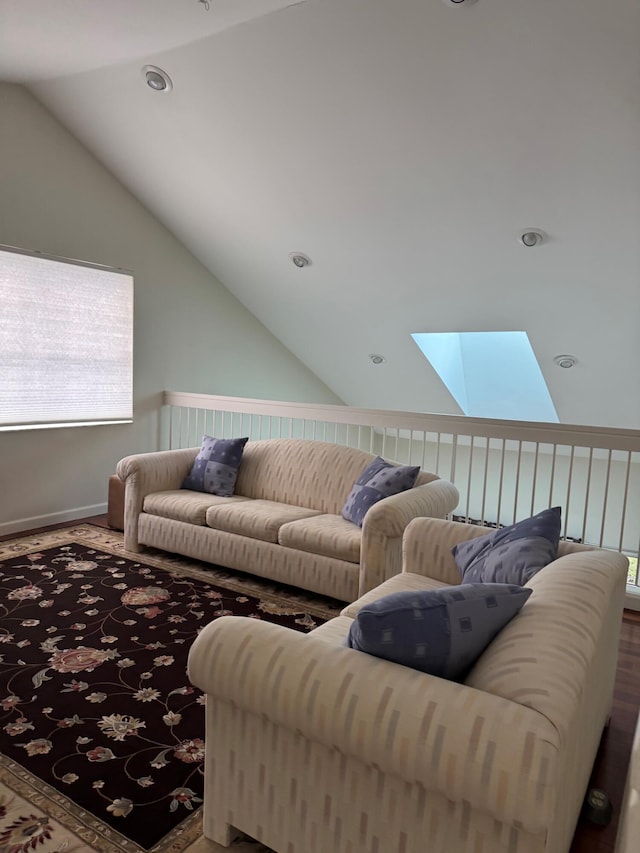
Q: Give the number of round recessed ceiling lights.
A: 6